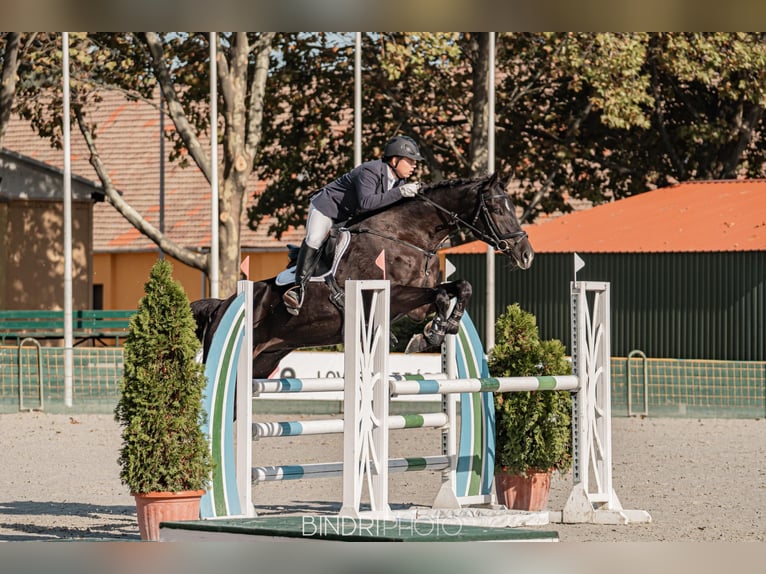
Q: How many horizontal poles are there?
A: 4